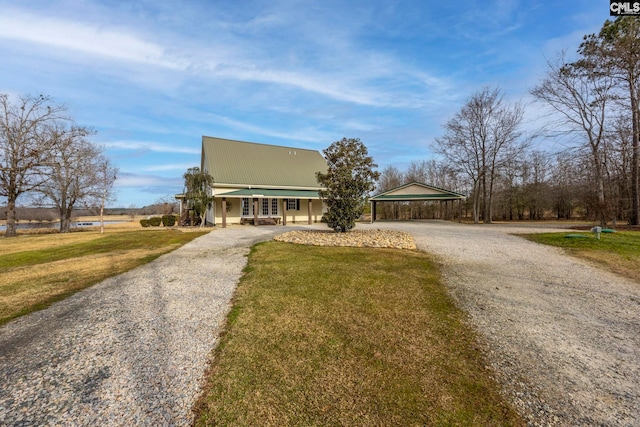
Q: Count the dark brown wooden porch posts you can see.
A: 4